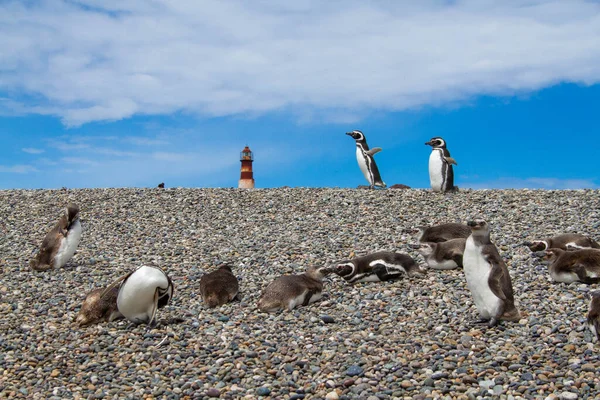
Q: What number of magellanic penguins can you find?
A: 14